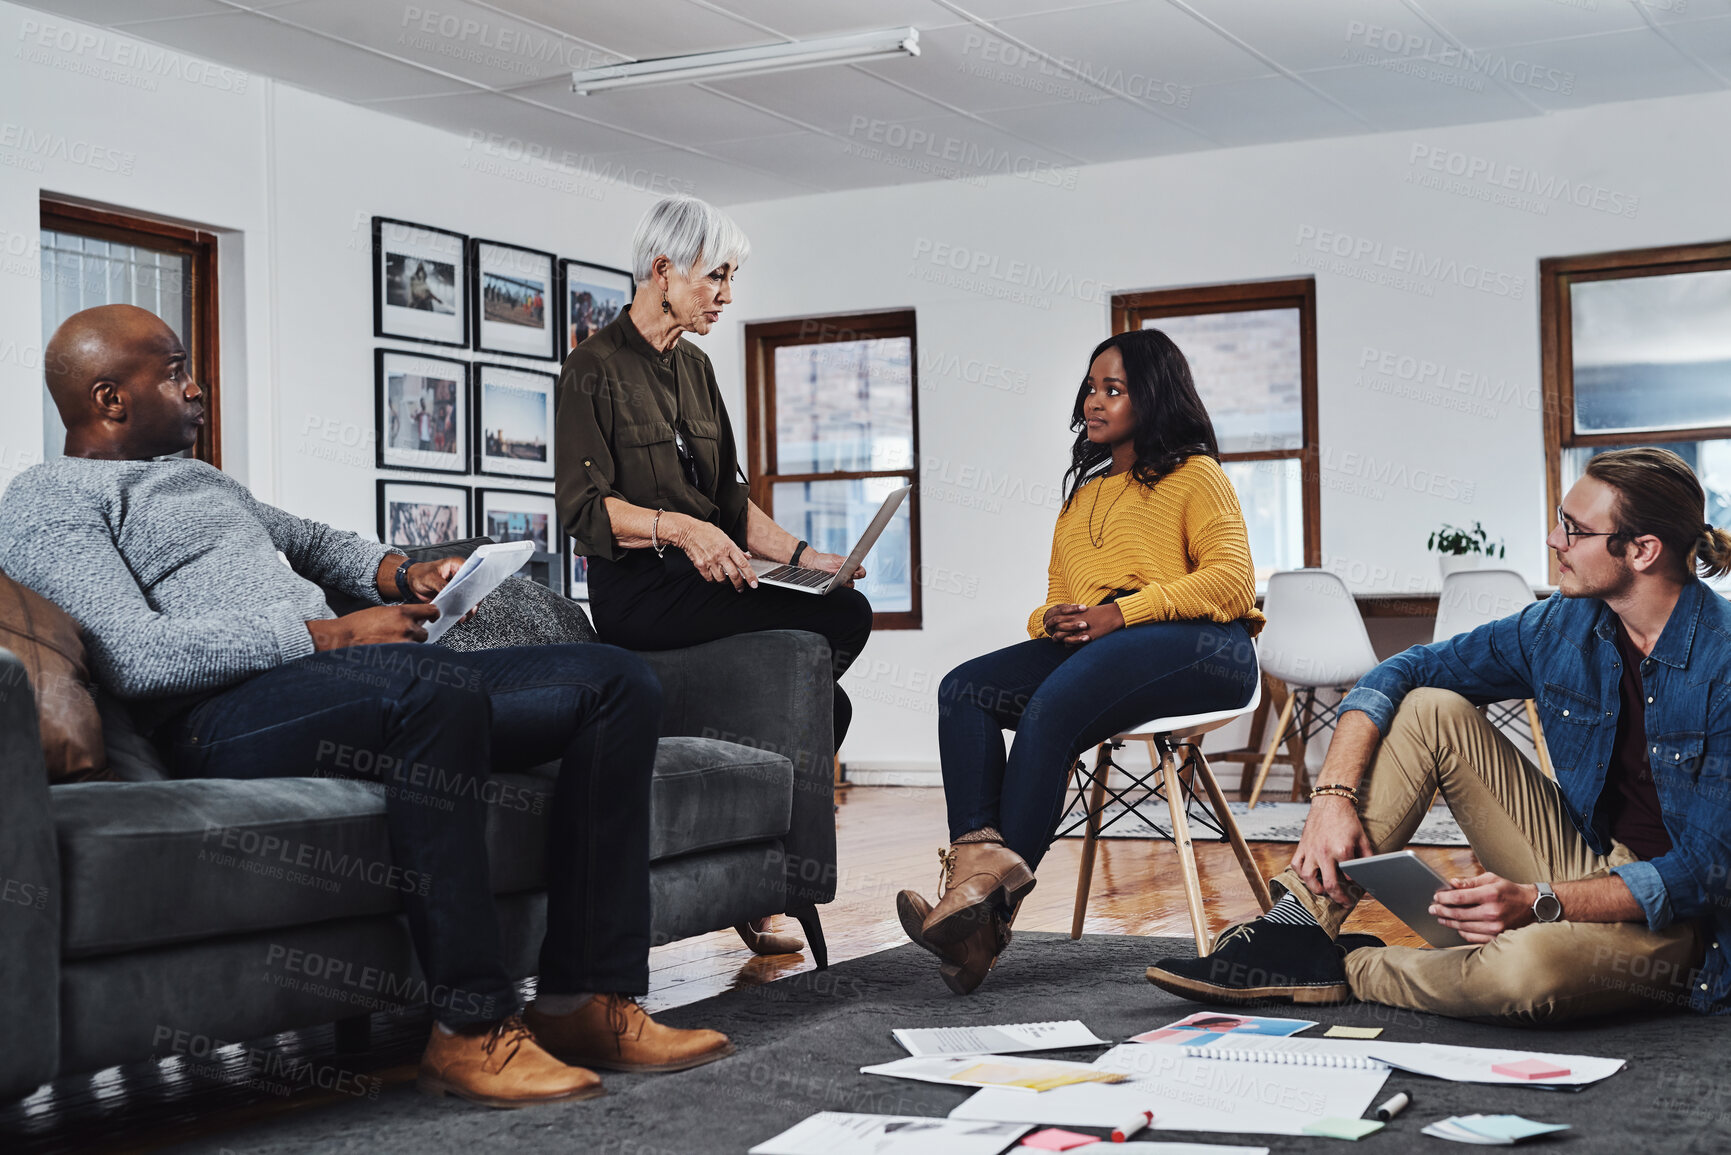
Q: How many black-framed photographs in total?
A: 8